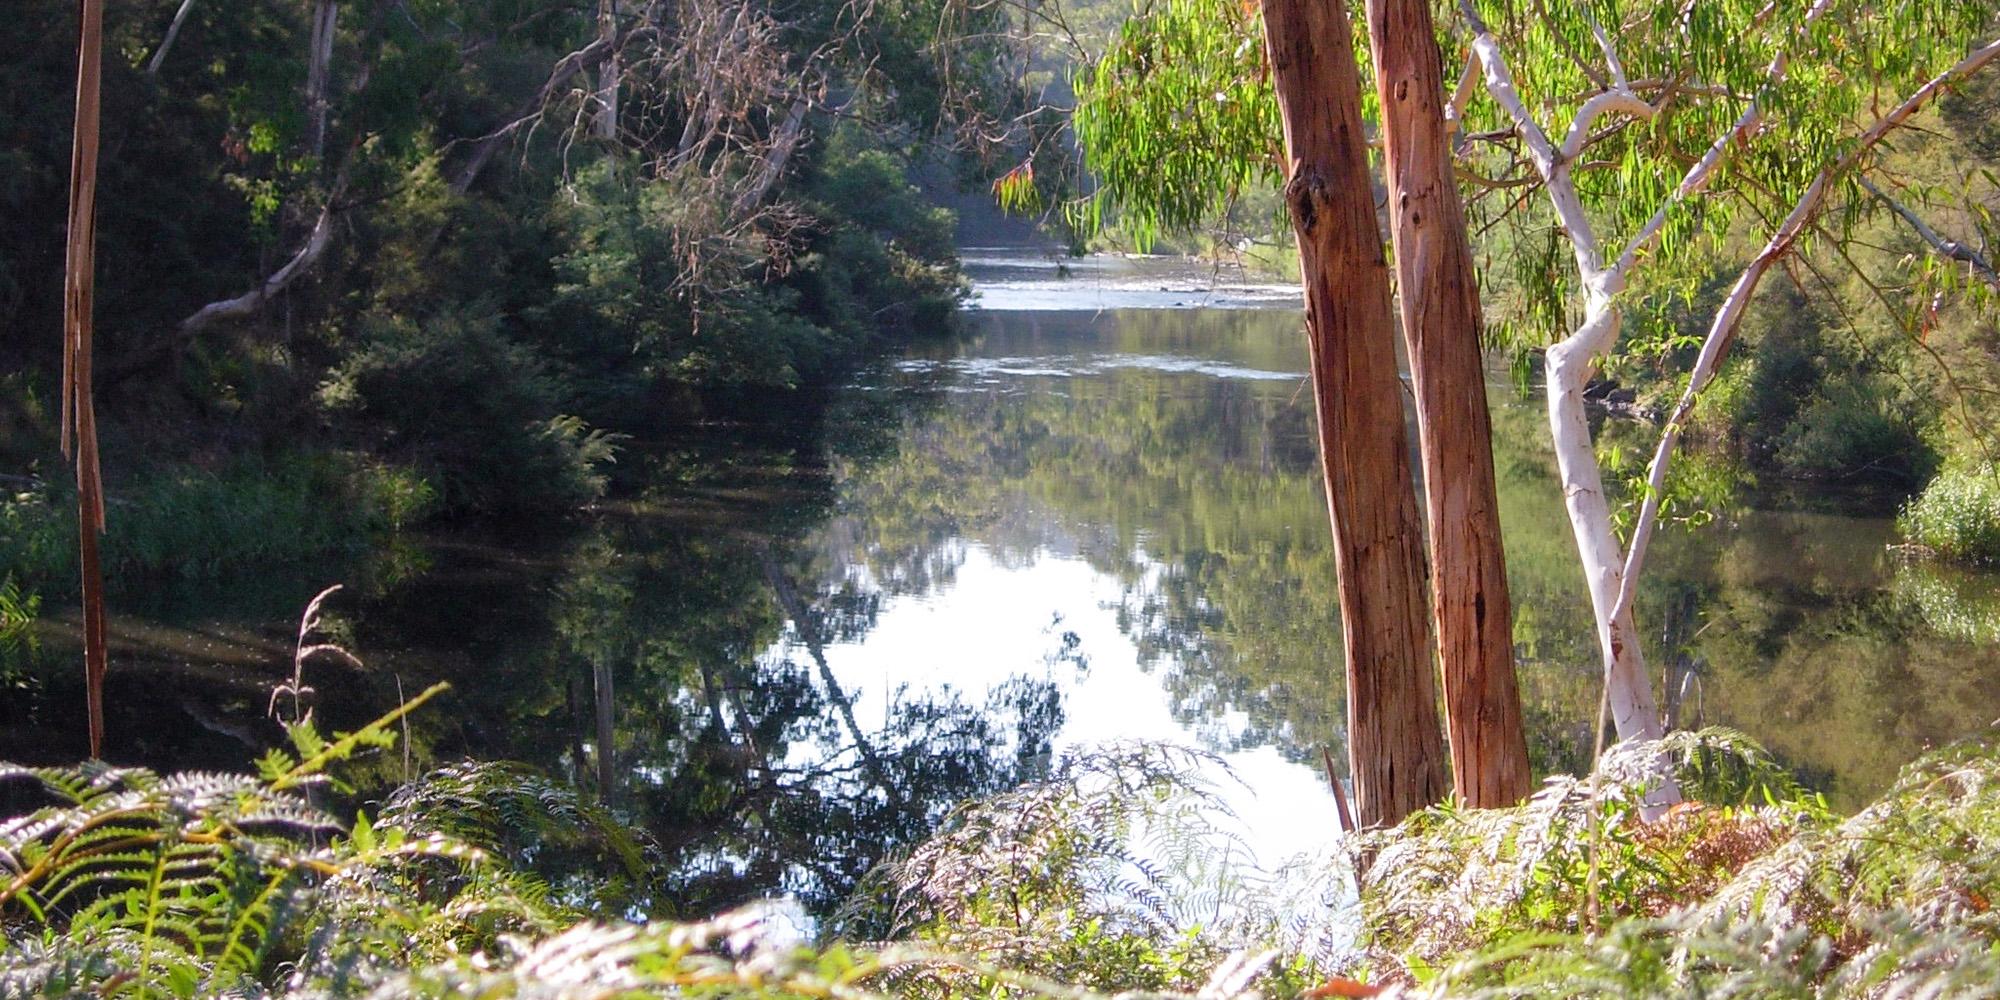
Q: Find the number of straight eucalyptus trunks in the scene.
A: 2